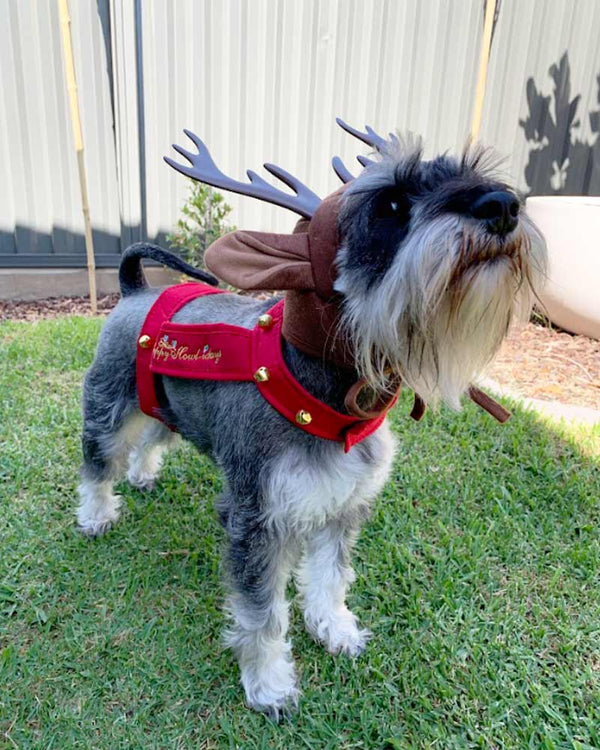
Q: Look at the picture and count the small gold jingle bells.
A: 4